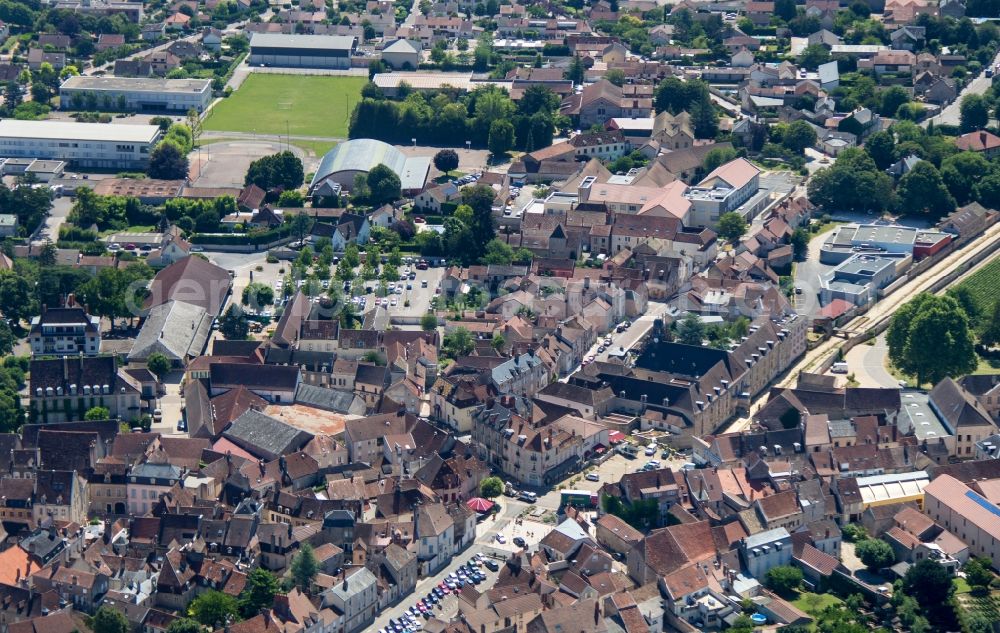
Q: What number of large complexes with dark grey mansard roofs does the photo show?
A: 1